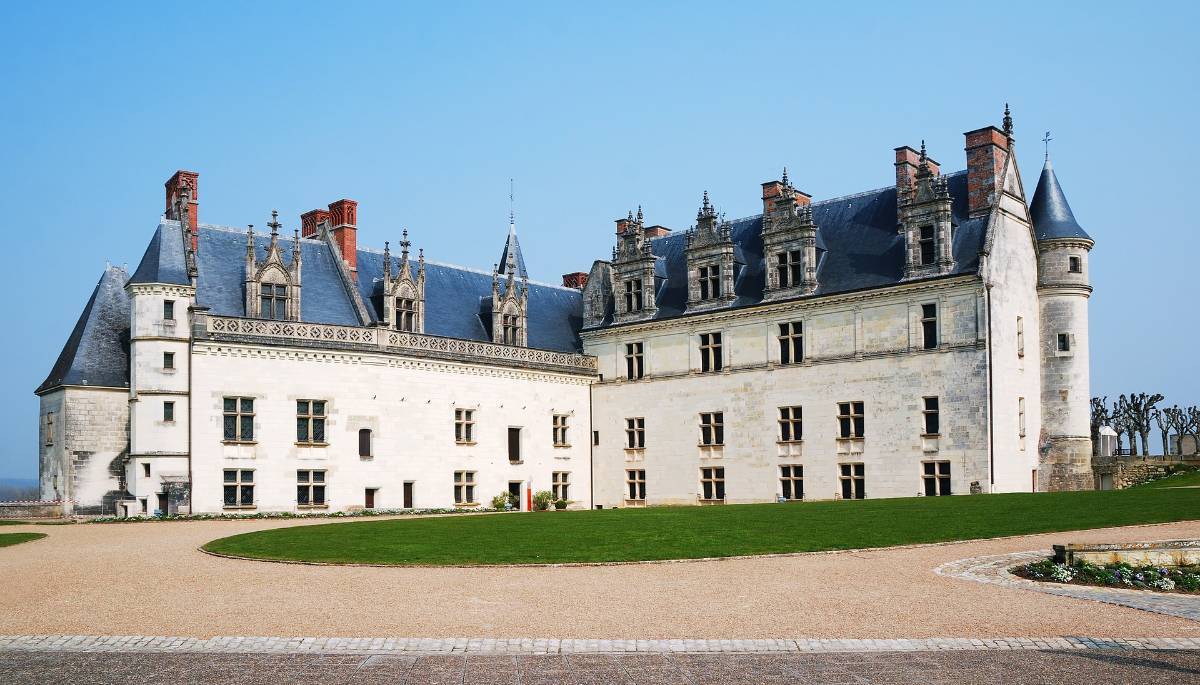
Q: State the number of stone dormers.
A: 7